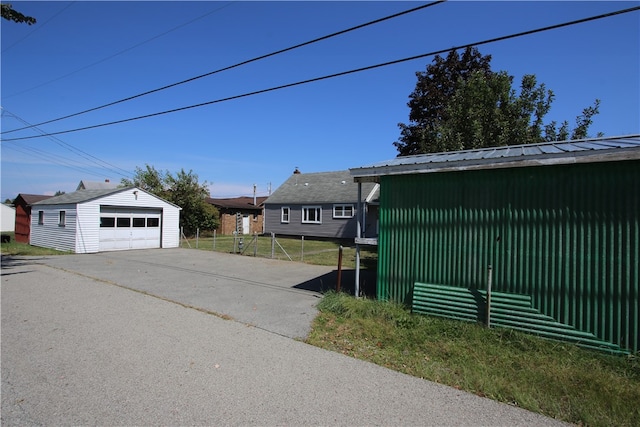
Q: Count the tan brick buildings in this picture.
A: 1